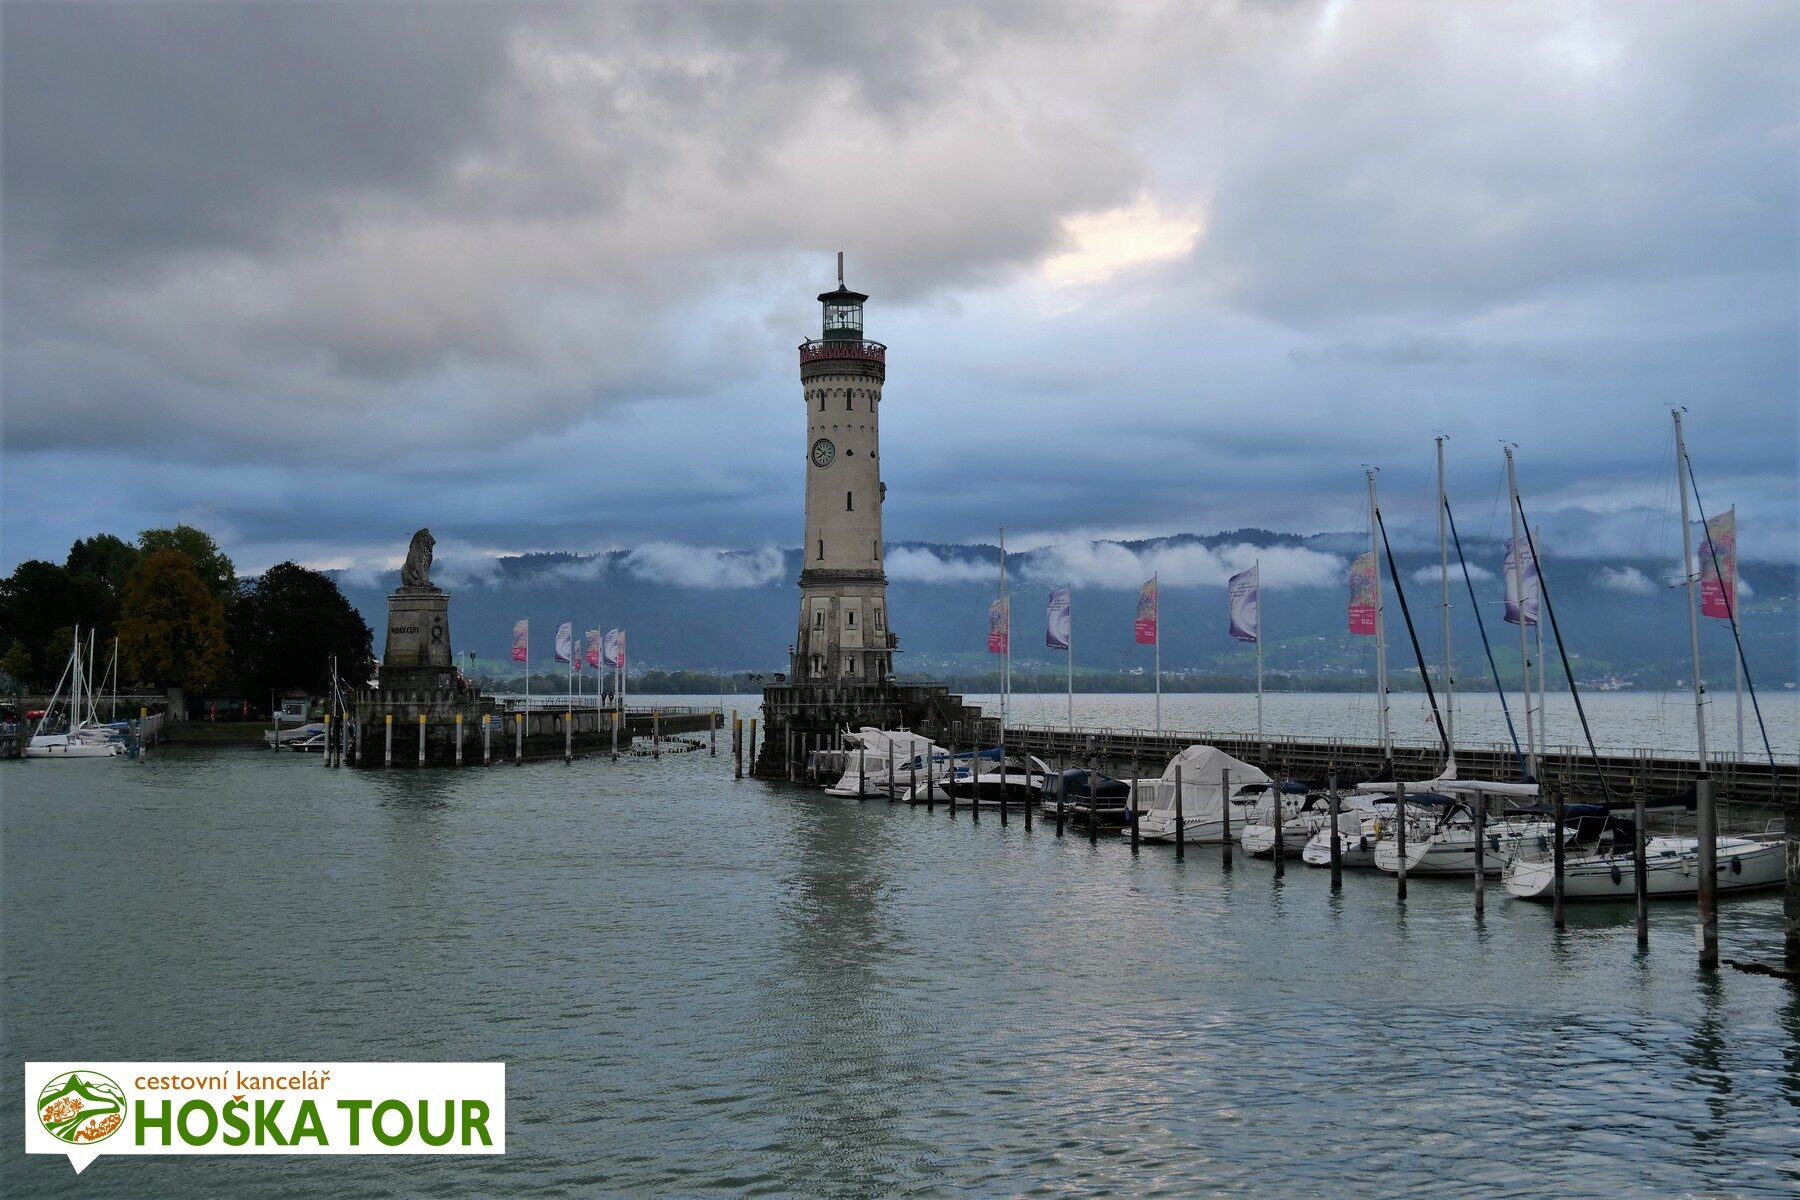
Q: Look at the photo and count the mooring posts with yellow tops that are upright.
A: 15